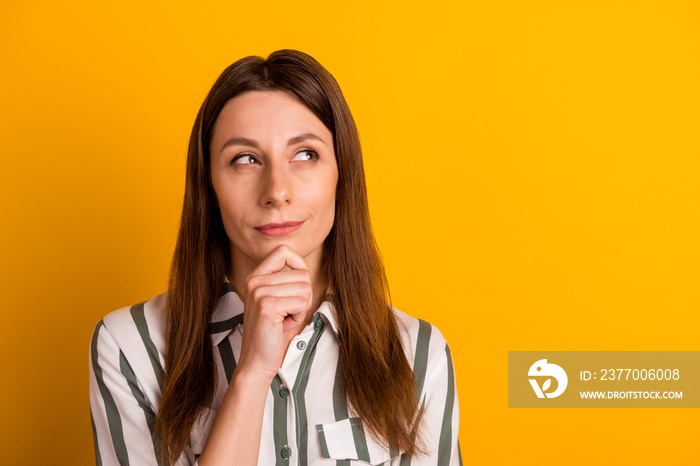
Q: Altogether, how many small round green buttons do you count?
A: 4